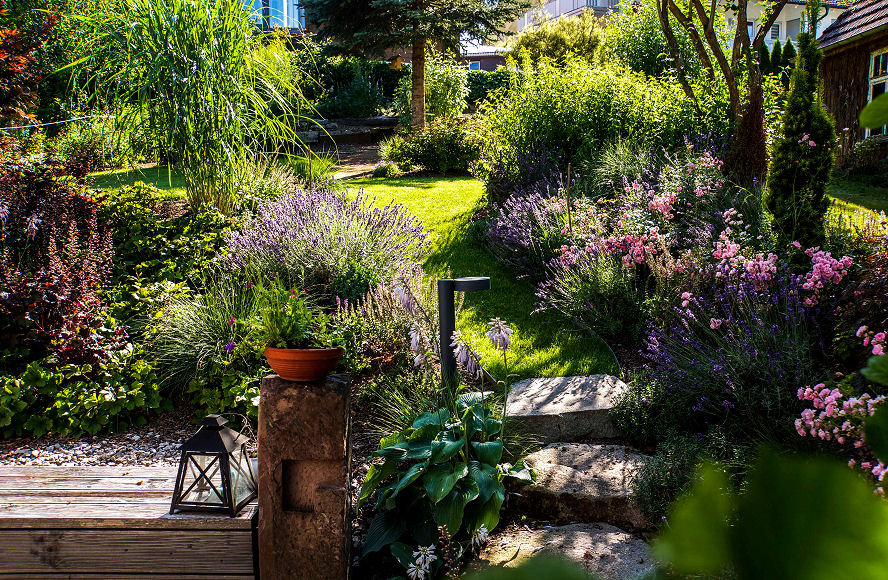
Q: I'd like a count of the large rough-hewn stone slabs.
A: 3